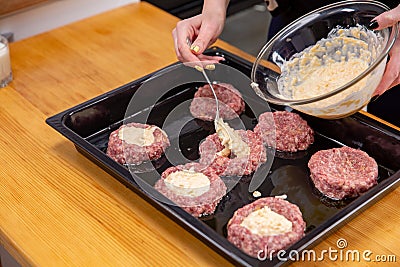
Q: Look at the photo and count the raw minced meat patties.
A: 7